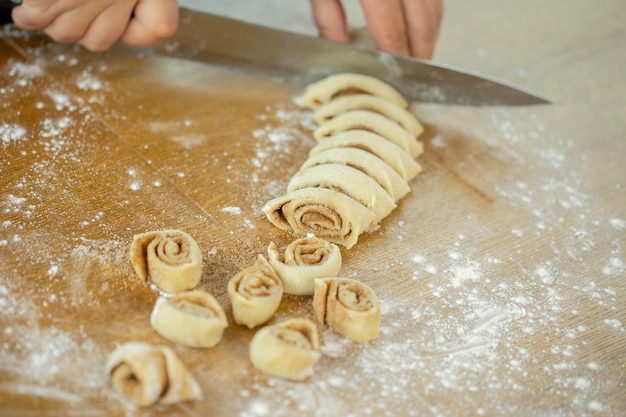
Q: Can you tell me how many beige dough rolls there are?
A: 14